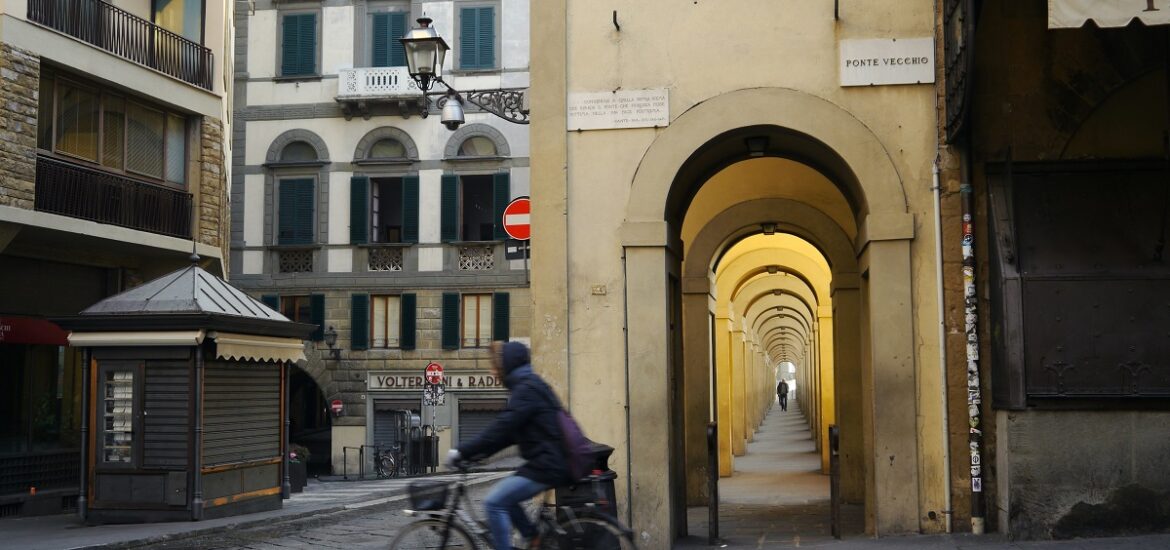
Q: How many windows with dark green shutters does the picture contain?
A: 9